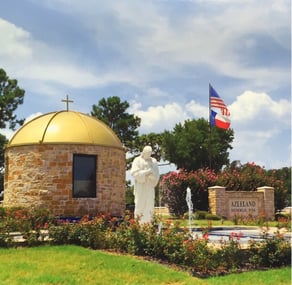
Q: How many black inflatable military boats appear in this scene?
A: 0